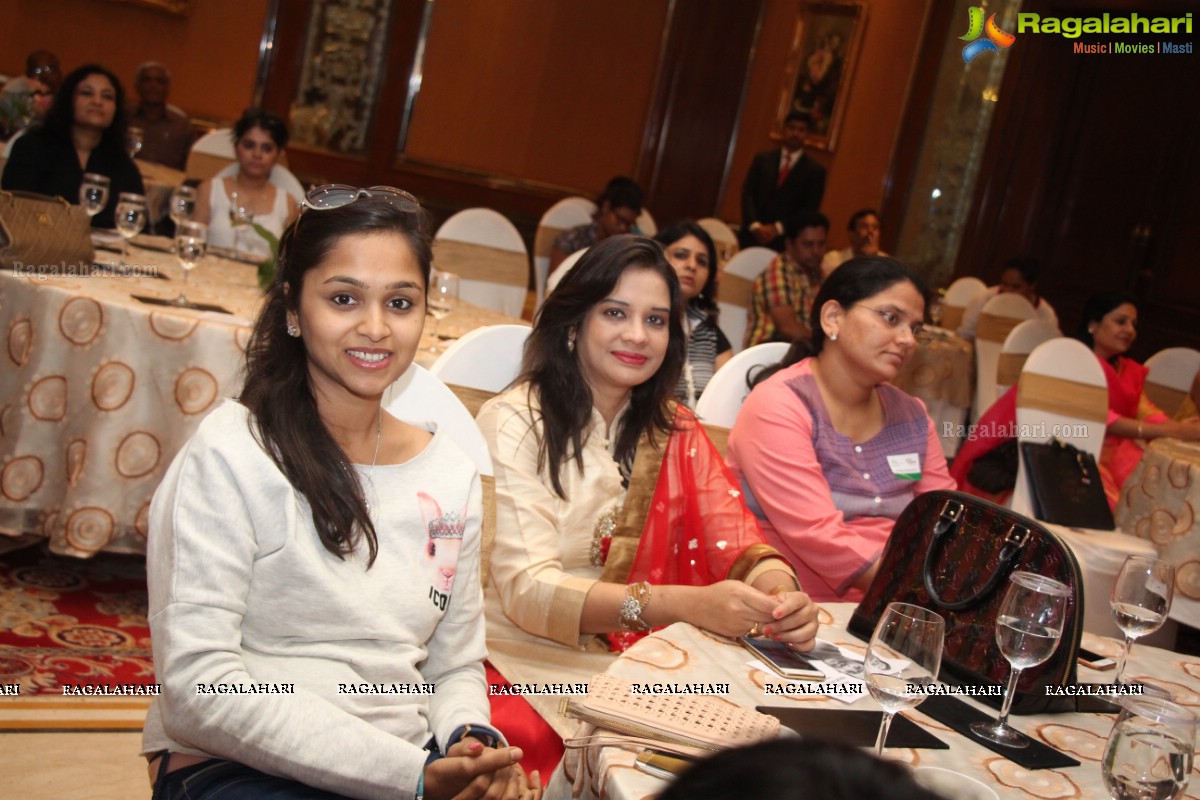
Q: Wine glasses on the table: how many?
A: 4